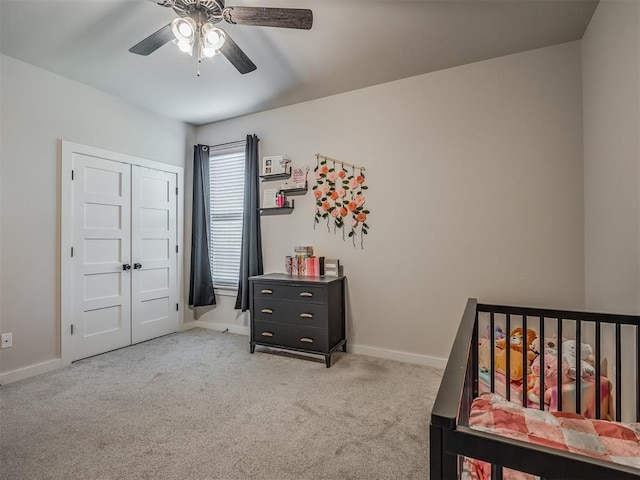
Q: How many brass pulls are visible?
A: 6